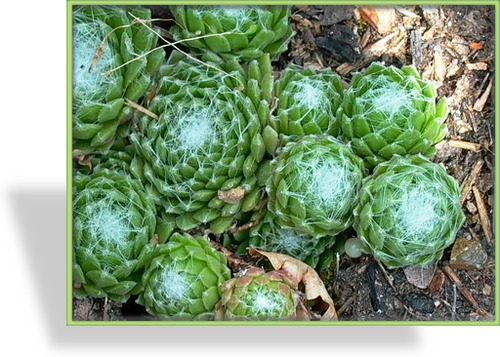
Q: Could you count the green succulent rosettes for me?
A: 11